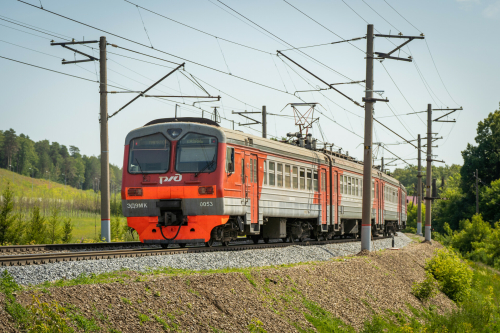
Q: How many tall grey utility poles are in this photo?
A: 5